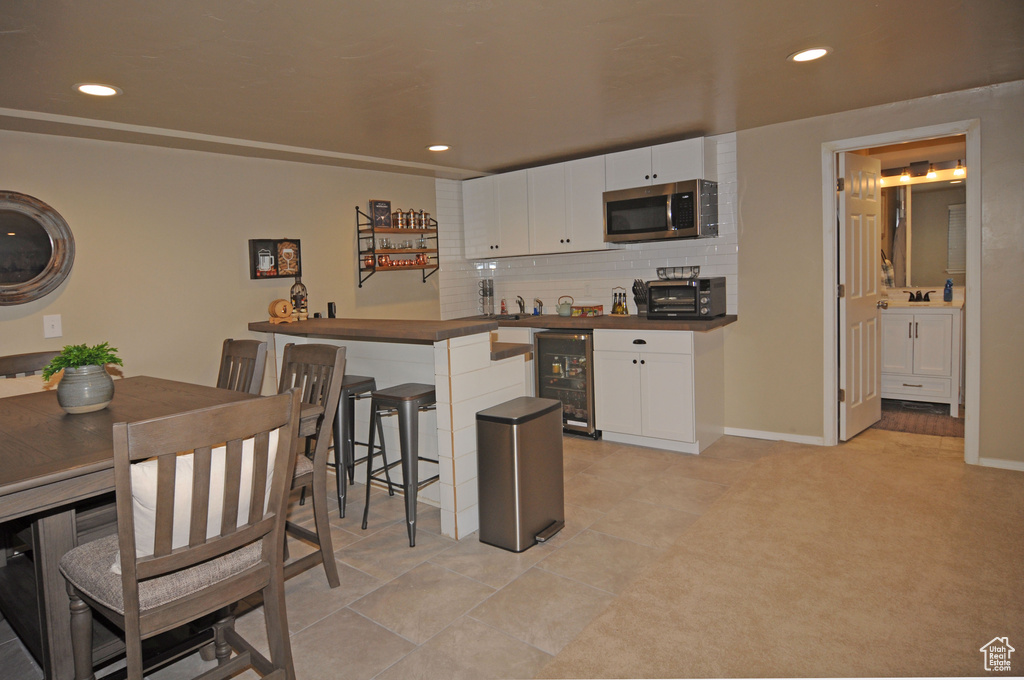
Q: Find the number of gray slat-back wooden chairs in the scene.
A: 4